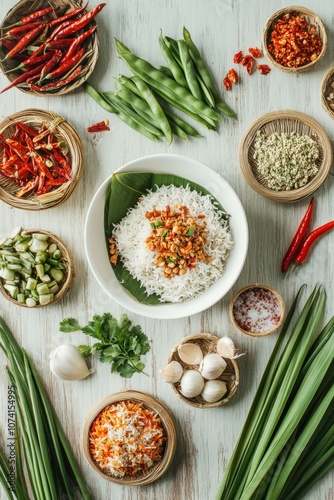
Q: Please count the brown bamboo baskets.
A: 9